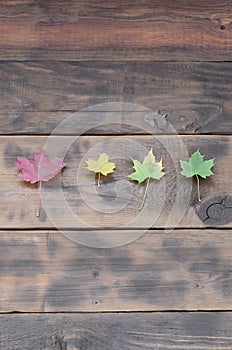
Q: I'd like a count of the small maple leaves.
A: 4